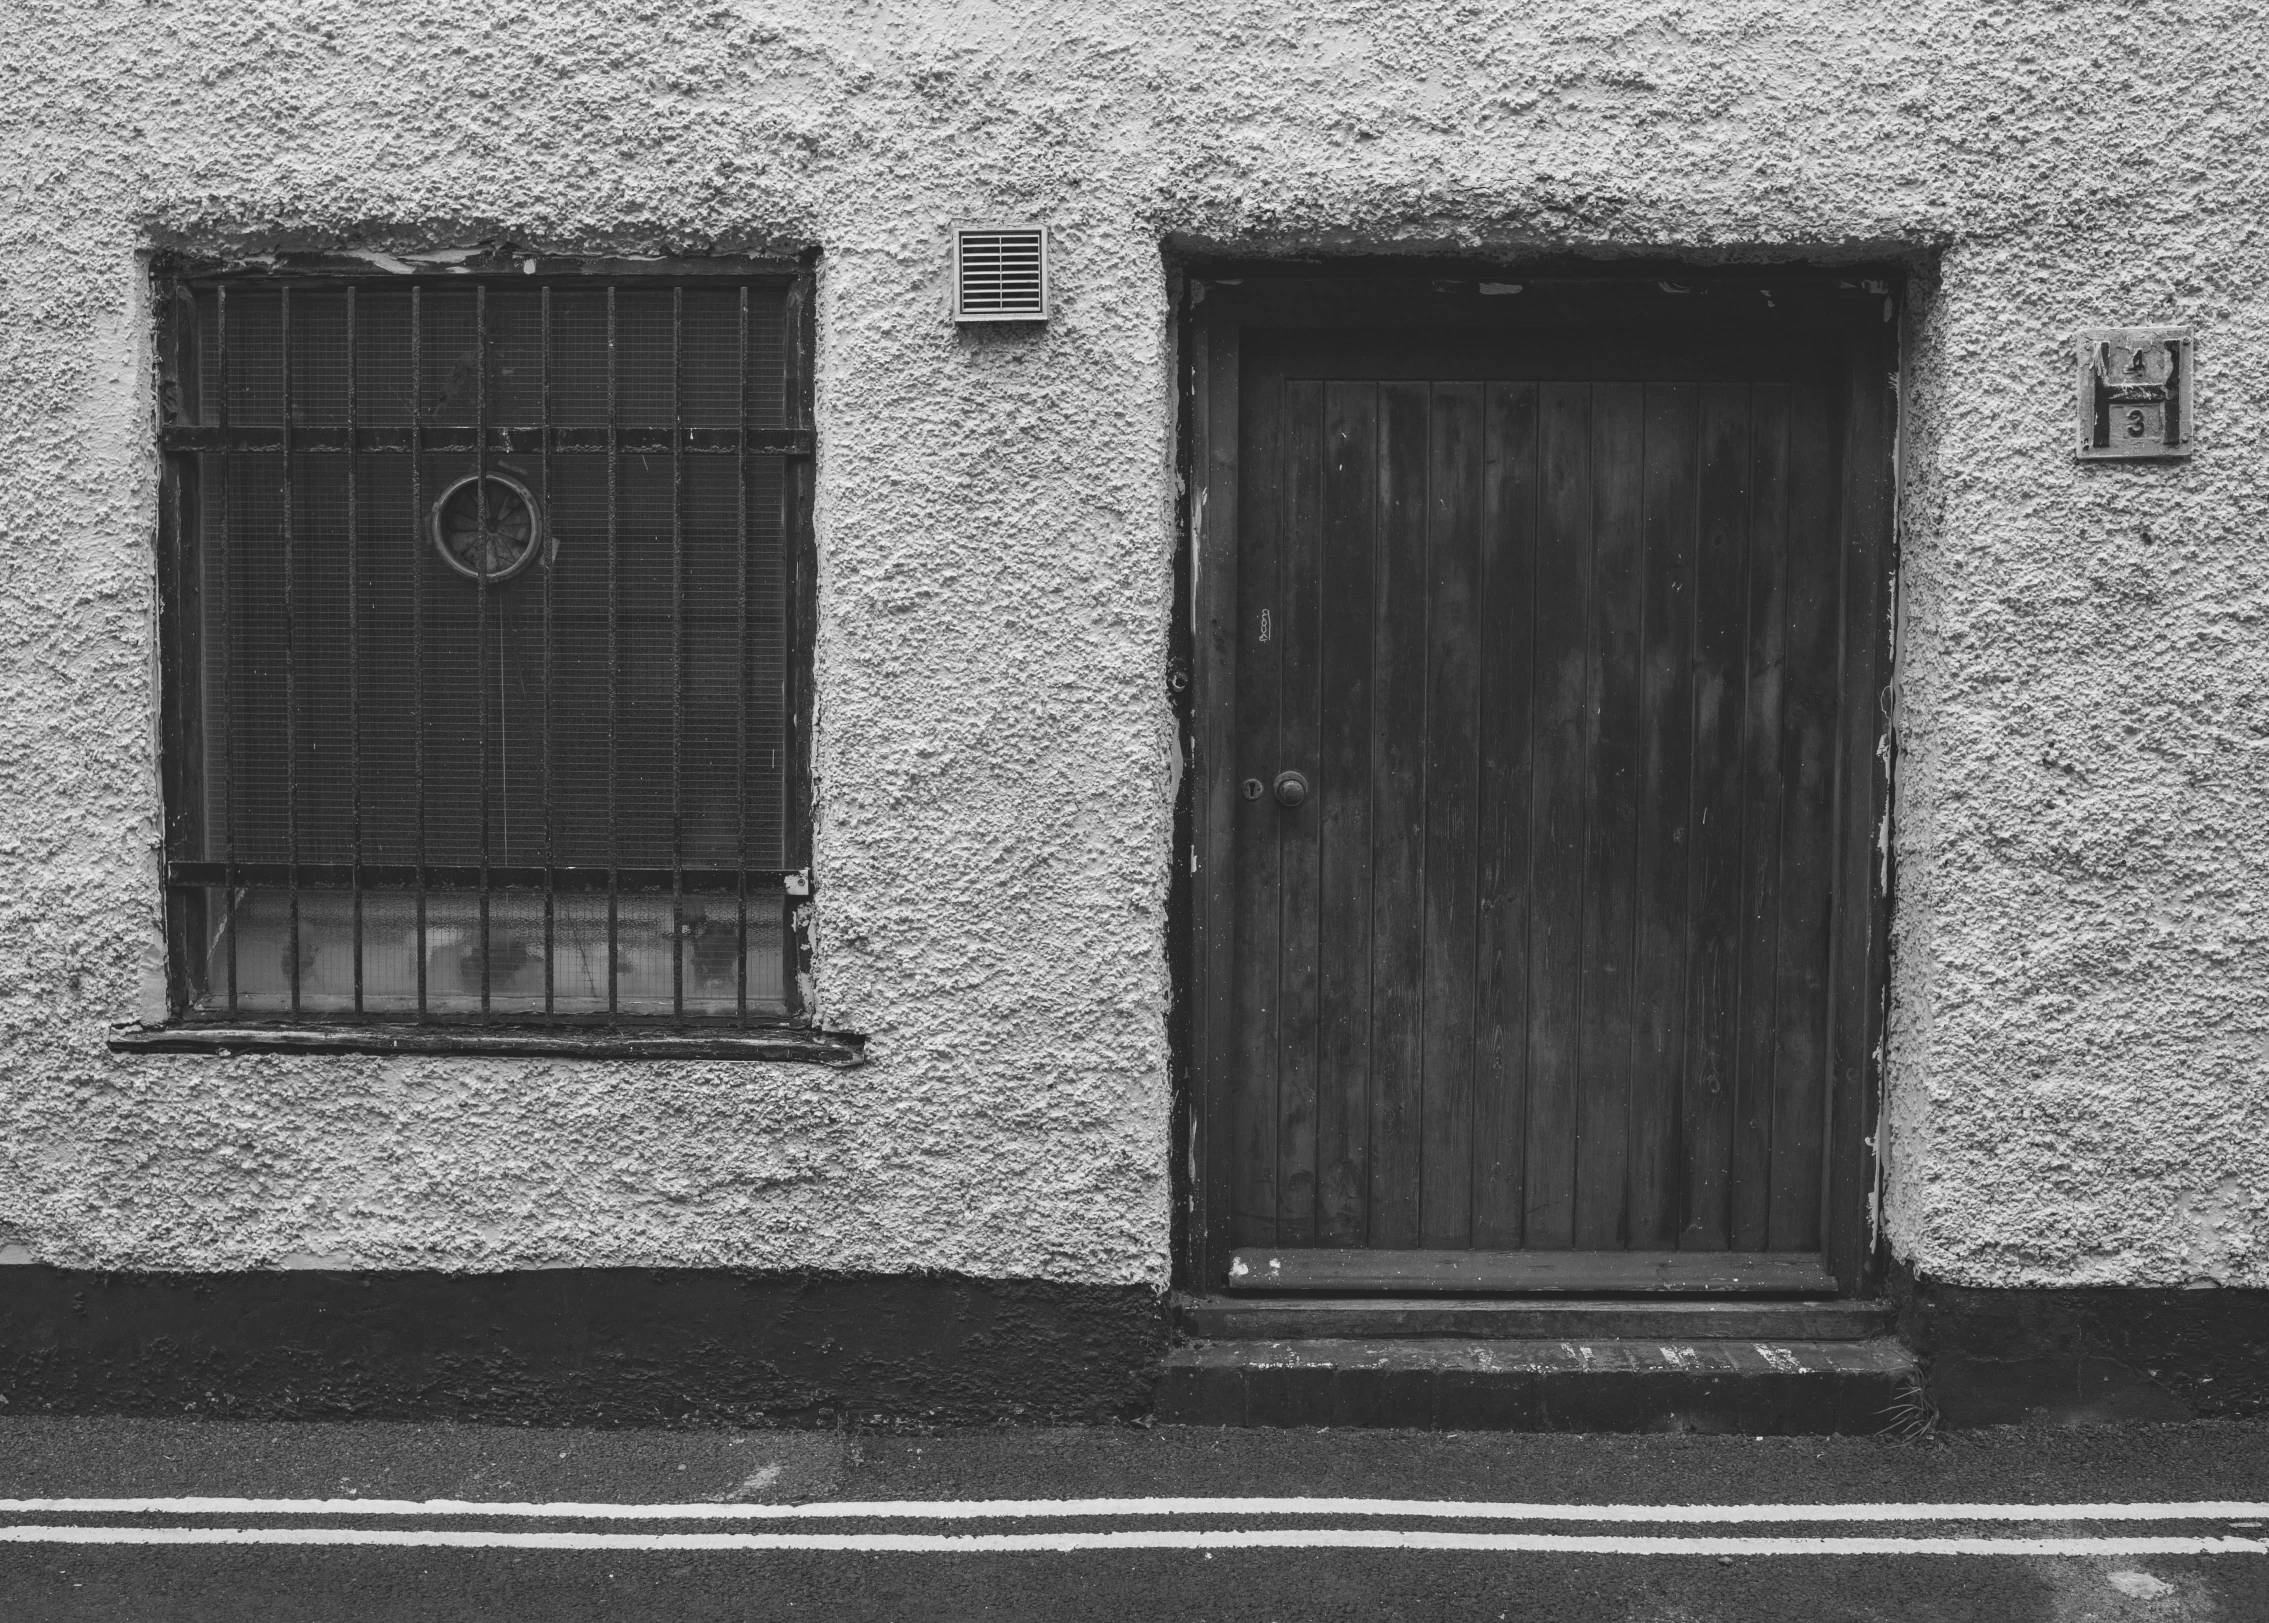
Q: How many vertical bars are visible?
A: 9